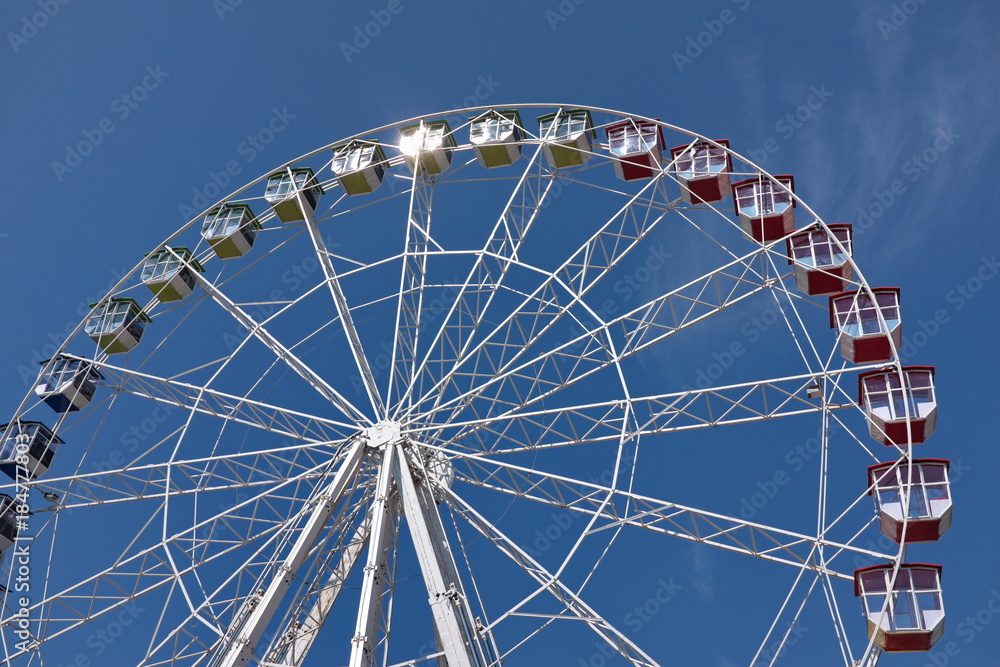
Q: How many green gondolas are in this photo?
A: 8